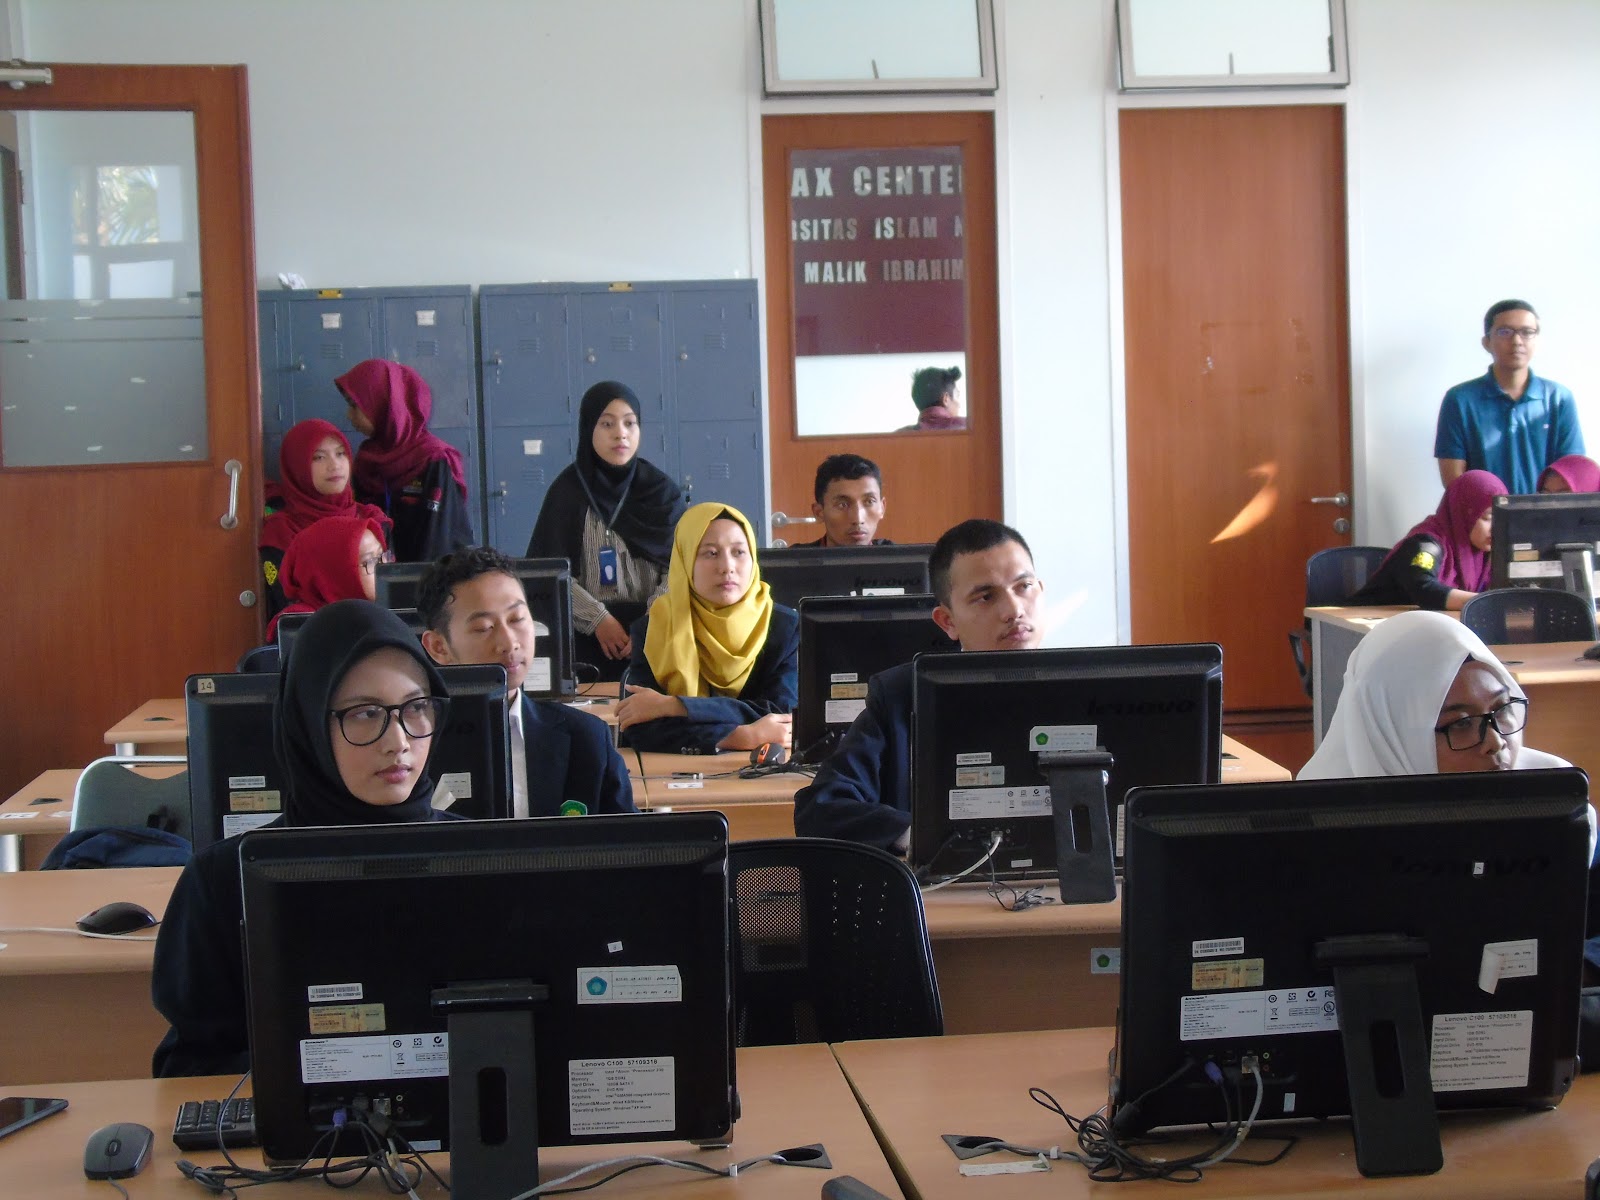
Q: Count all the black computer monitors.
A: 9